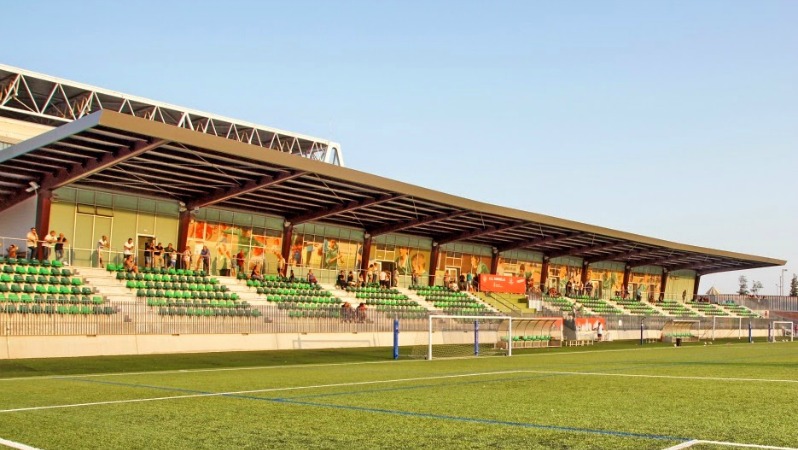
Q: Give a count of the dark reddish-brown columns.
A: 11